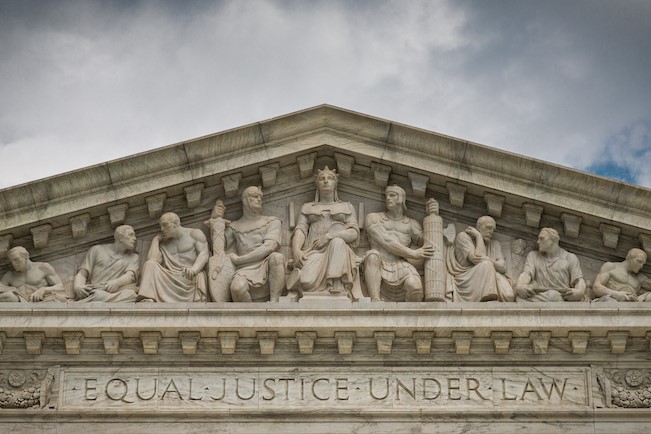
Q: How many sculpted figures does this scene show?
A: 9